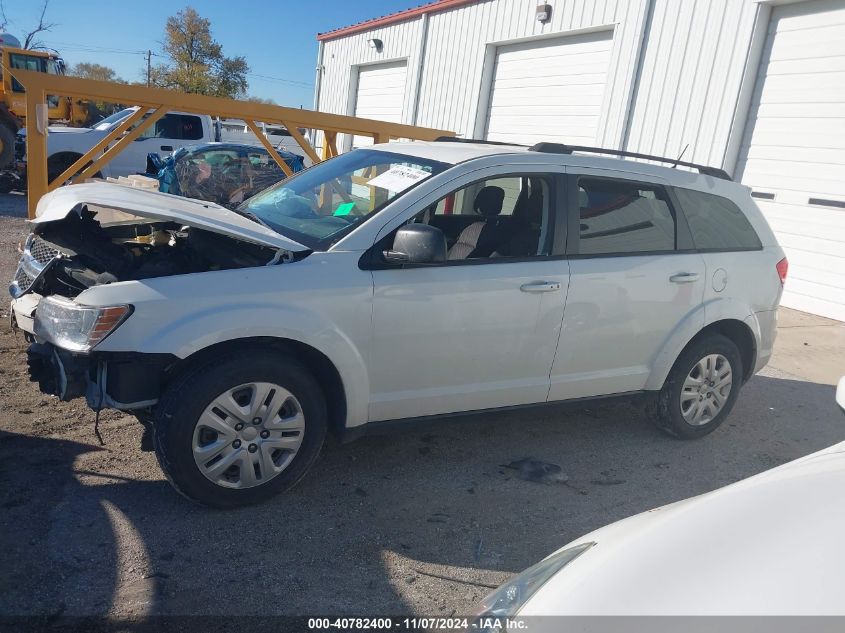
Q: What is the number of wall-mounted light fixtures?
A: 2